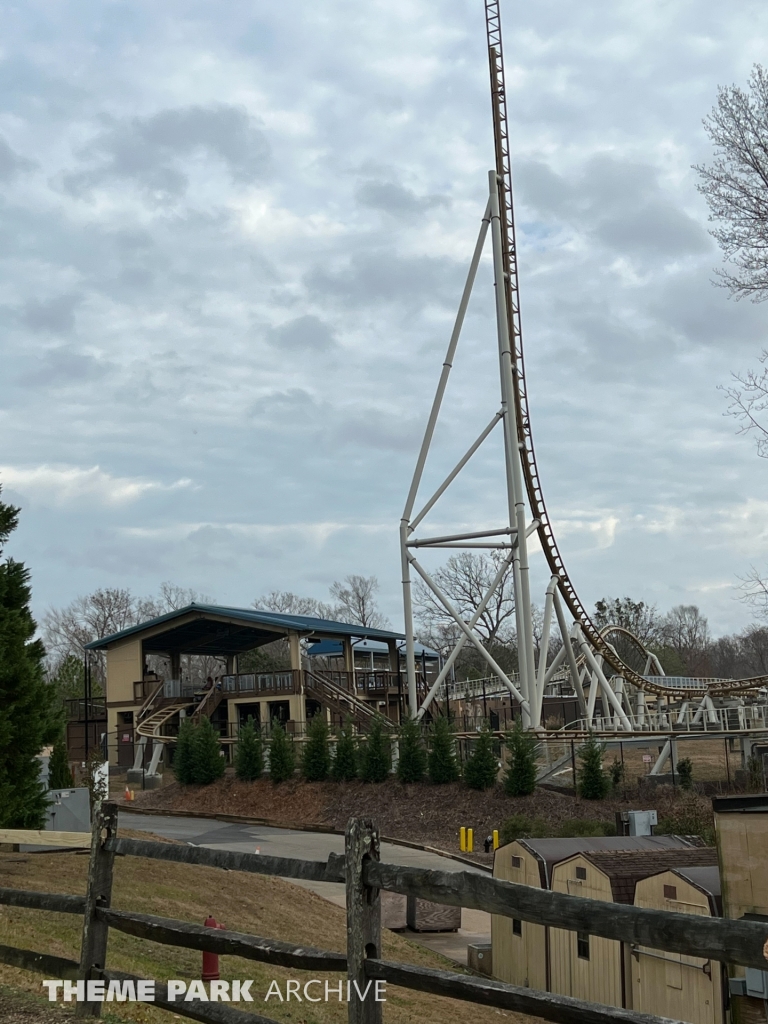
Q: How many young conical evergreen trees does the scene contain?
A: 12